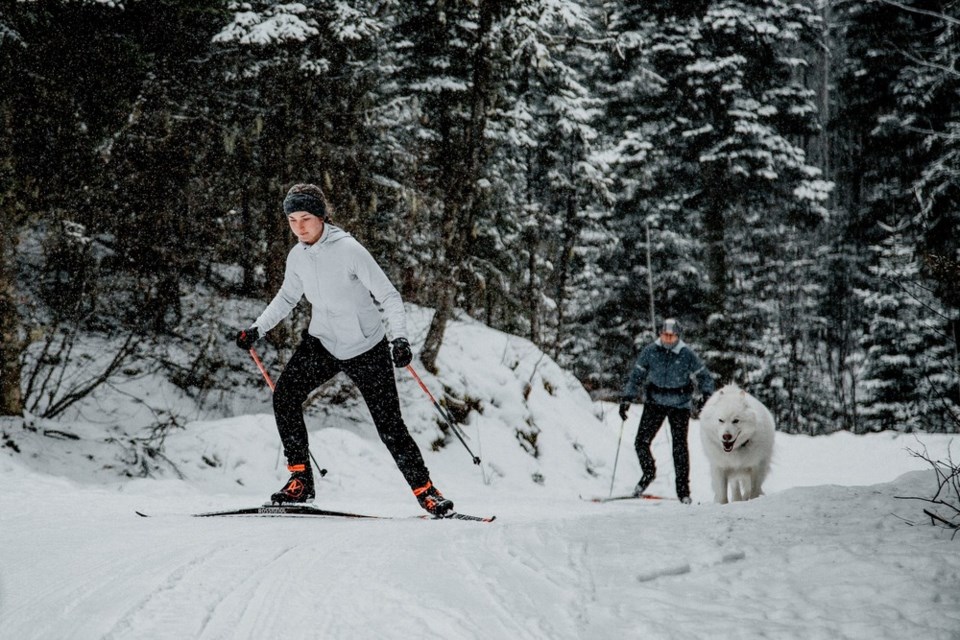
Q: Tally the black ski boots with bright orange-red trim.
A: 2